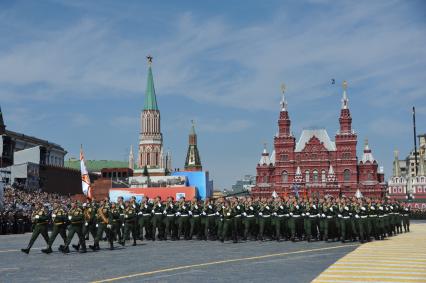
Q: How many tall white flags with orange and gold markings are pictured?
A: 1